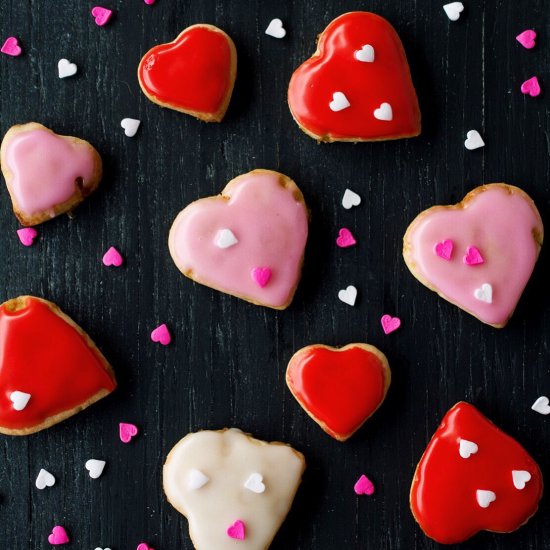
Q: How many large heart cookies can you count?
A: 6